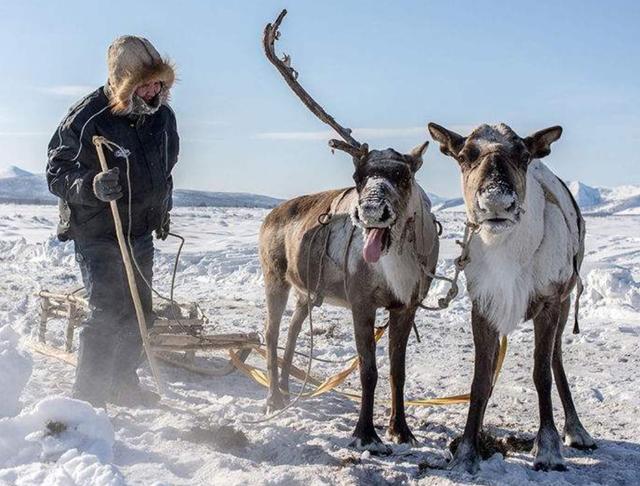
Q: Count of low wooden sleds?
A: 1